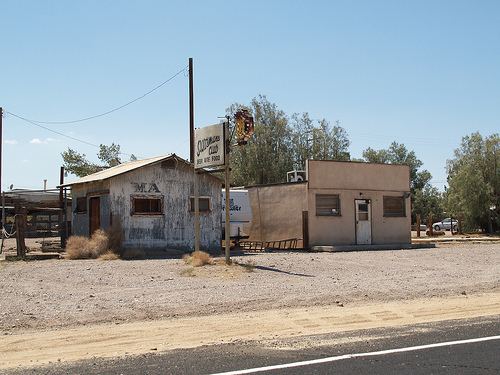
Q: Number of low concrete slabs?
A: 1